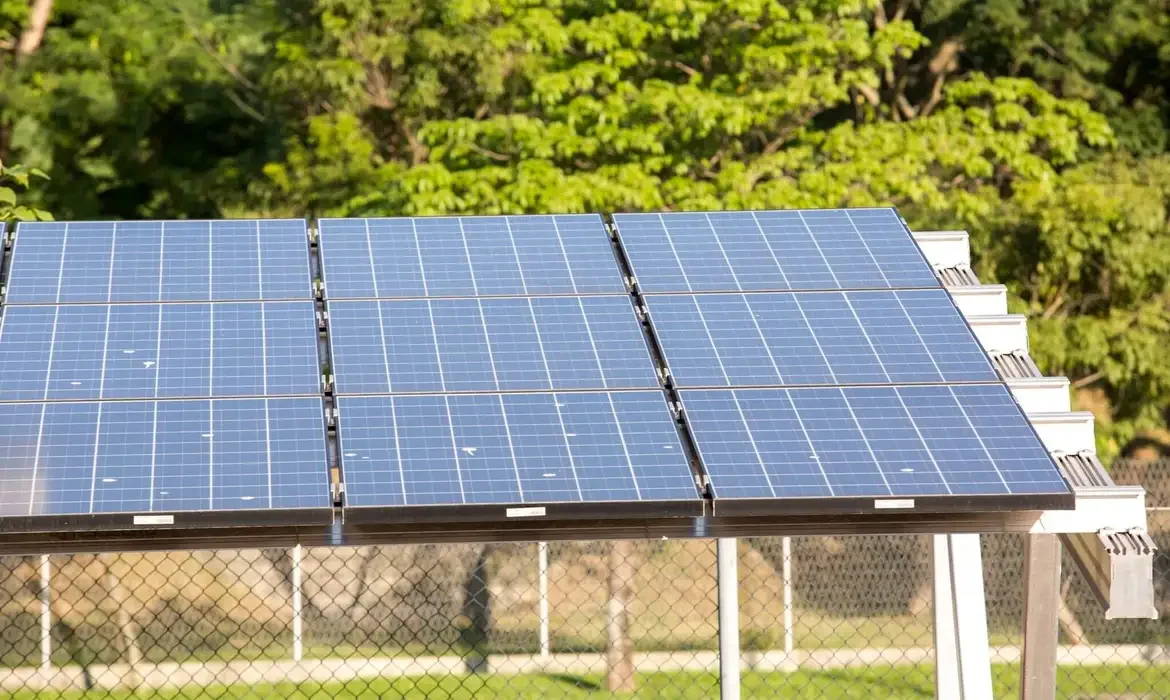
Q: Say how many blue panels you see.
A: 9